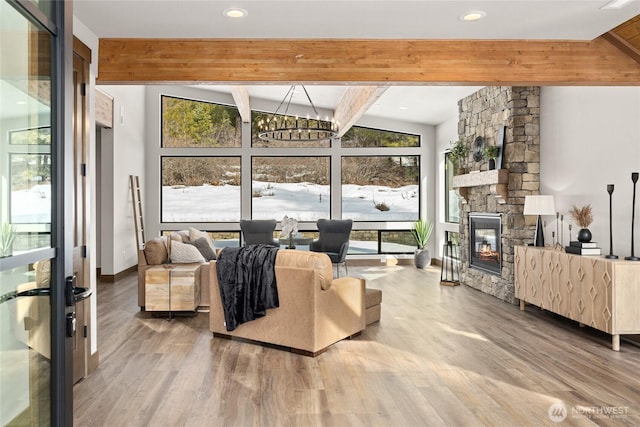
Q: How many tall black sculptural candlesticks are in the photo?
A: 2